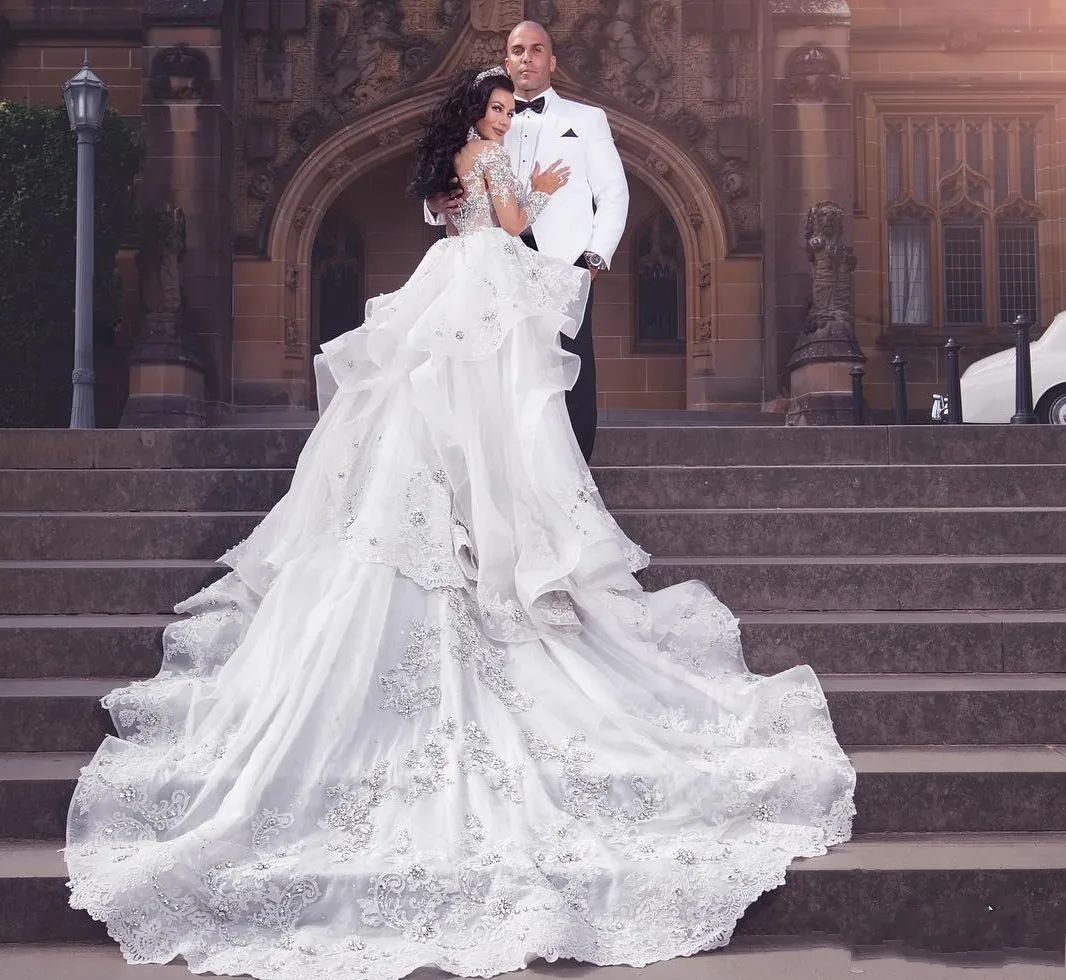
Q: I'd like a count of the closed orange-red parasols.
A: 0